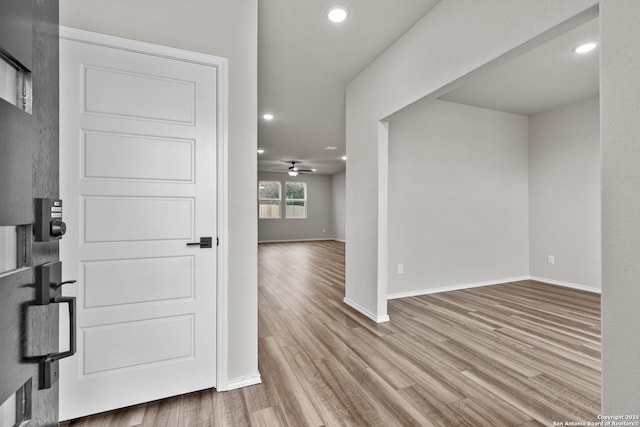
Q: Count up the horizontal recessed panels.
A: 5